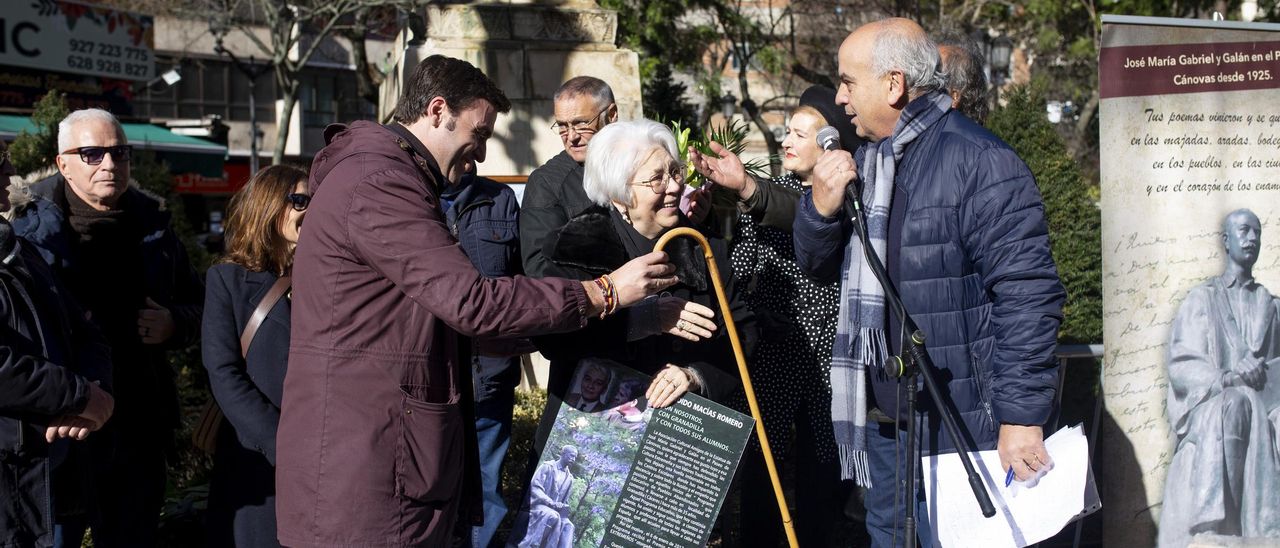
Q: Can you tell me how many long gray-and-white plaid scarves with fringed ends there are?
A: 1